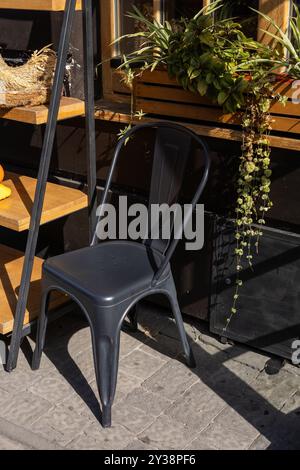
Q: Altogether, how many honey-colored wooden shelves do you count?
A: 4